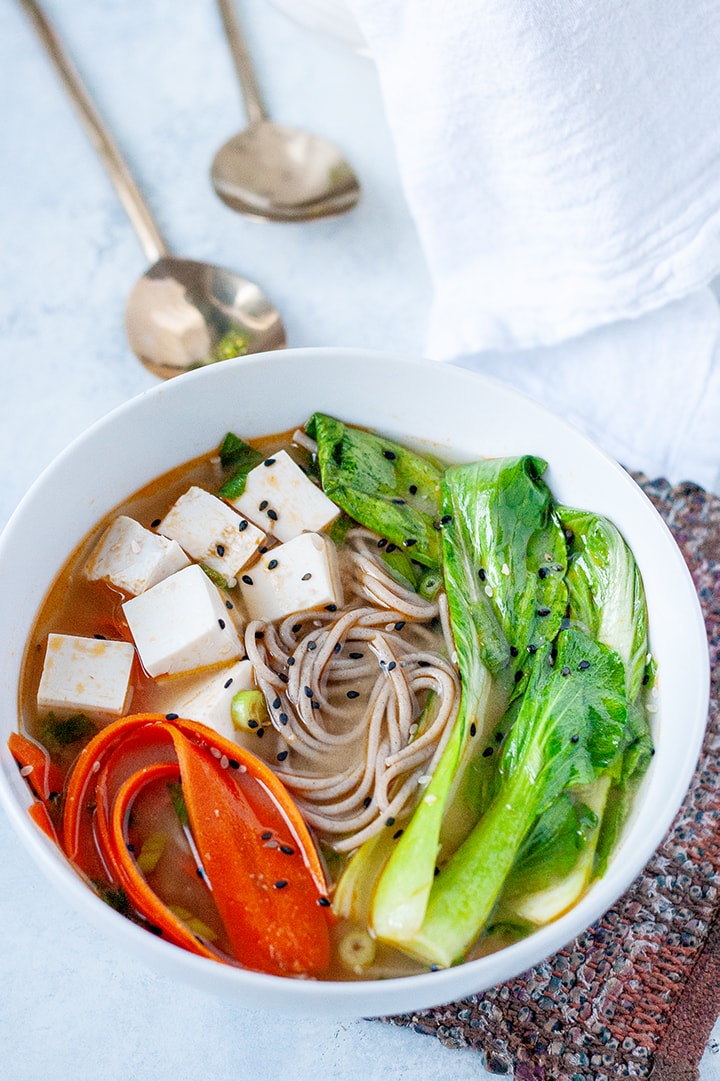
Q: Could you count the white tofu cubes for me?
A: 7